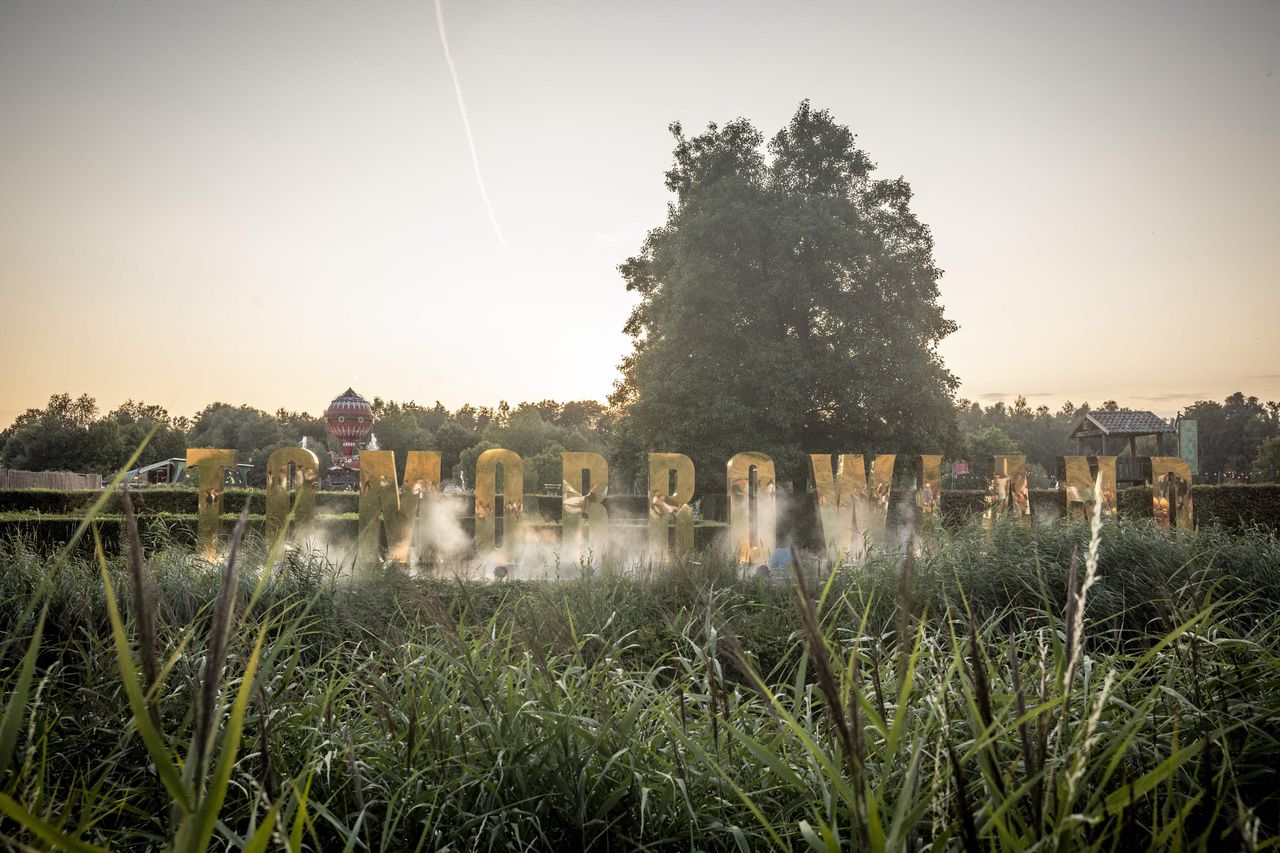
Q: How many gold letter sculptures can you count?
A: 12